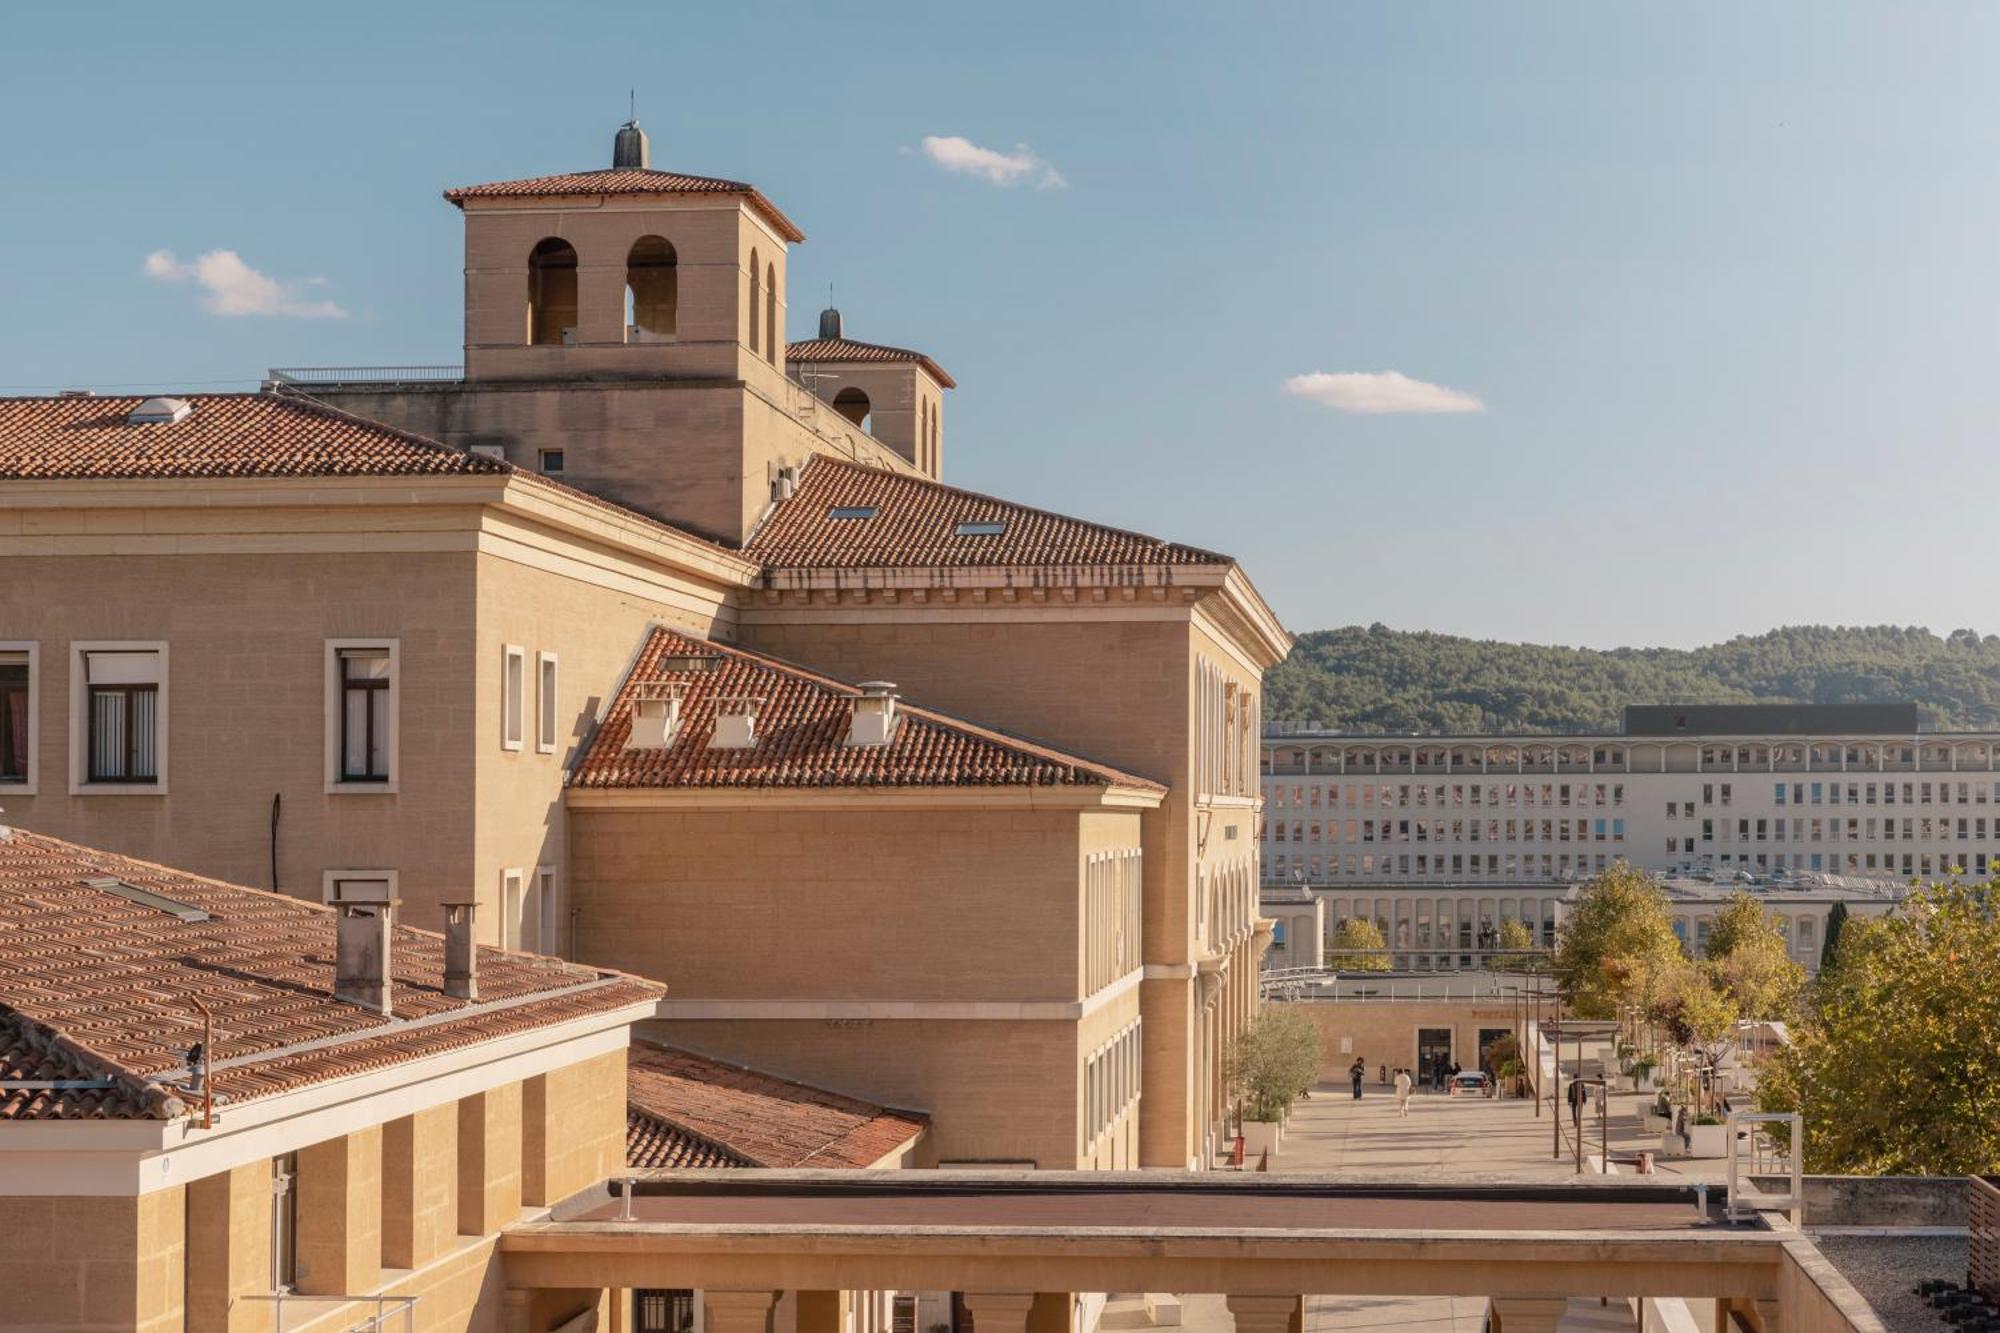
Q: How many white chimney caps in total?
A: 3